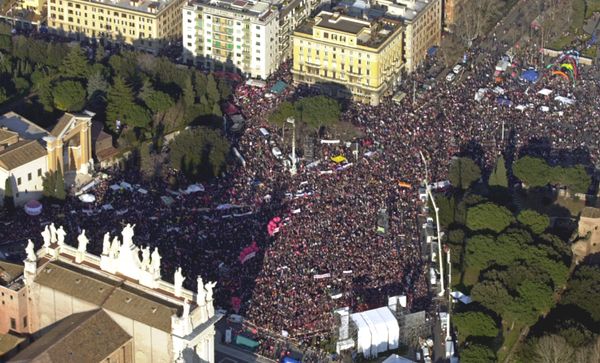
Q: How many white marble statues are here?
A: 14